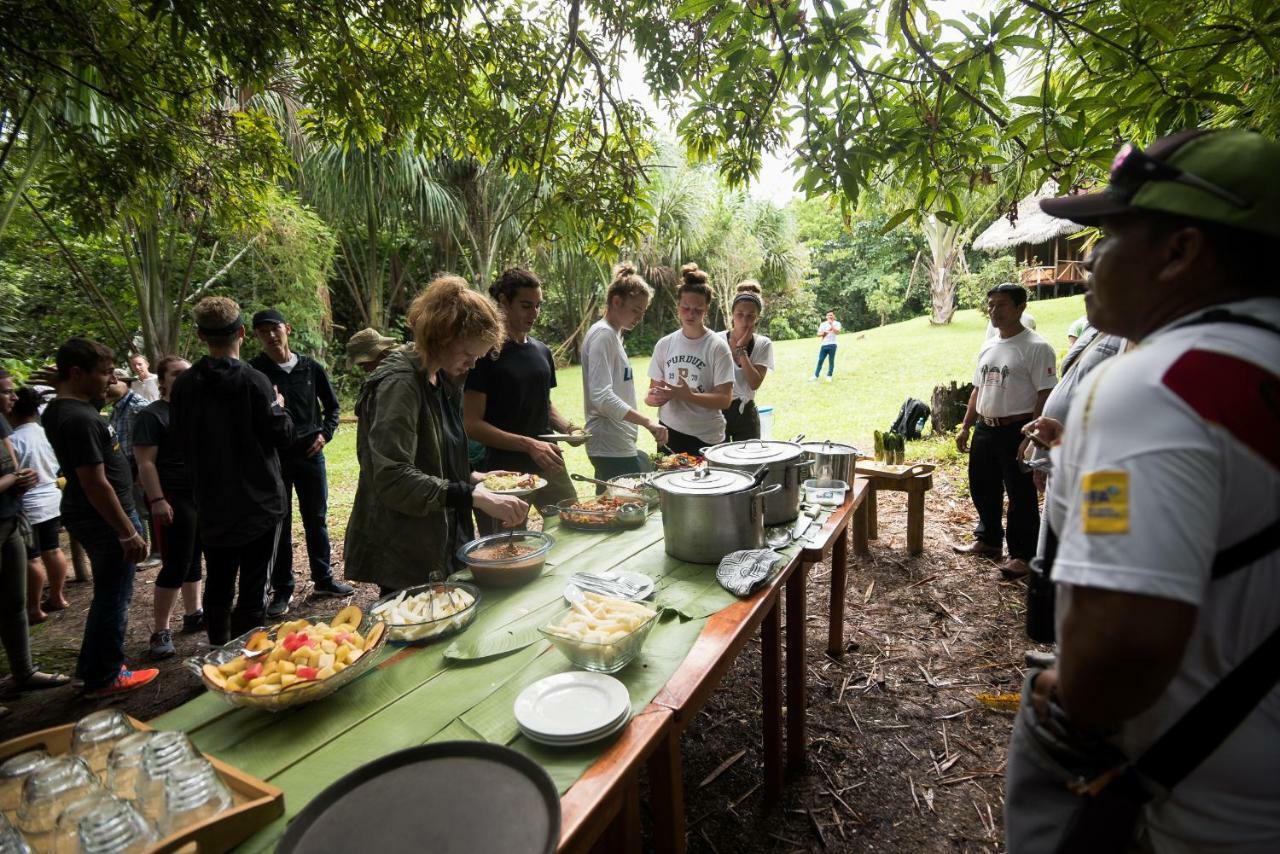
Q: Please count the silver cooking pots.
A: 3